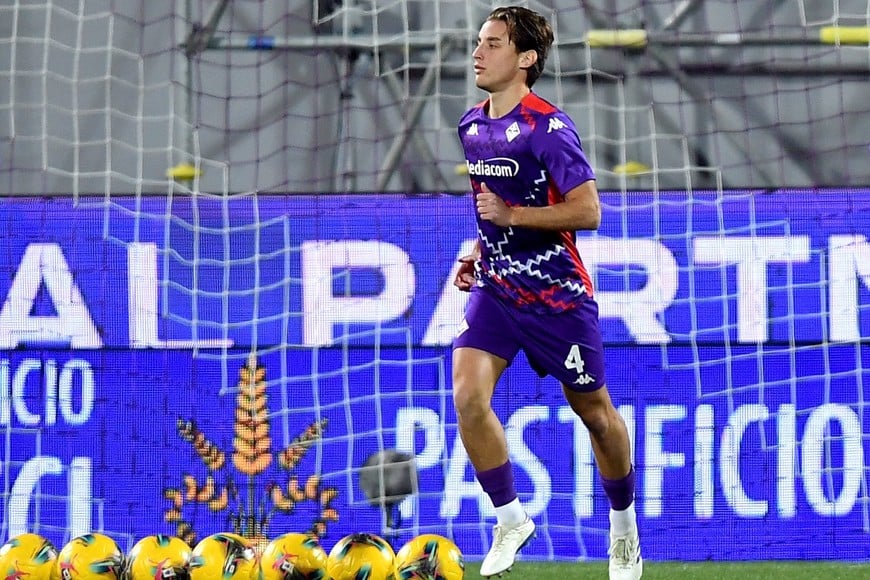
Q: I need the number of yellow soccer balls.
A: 7